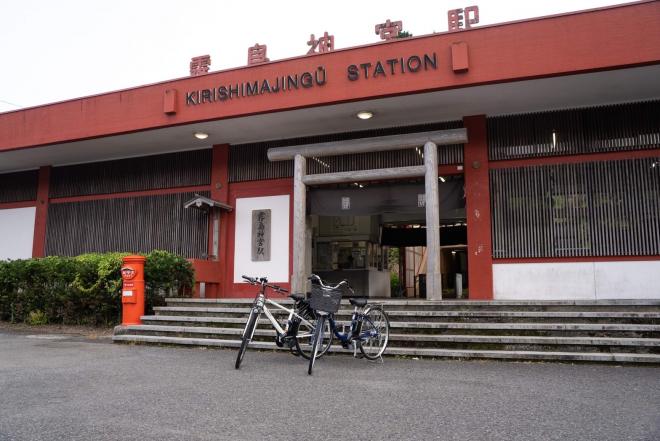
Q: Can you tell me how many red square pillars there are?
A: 3